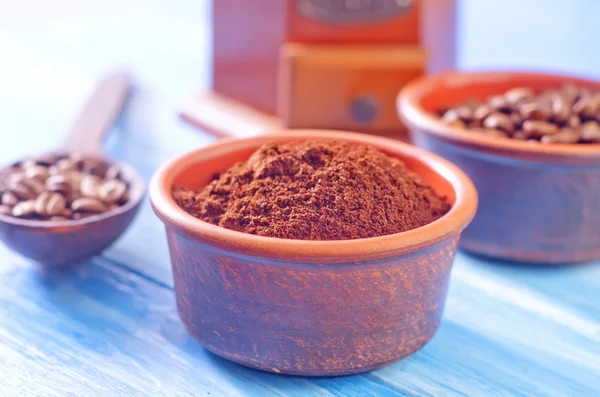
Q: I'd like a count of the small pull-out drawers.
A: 1